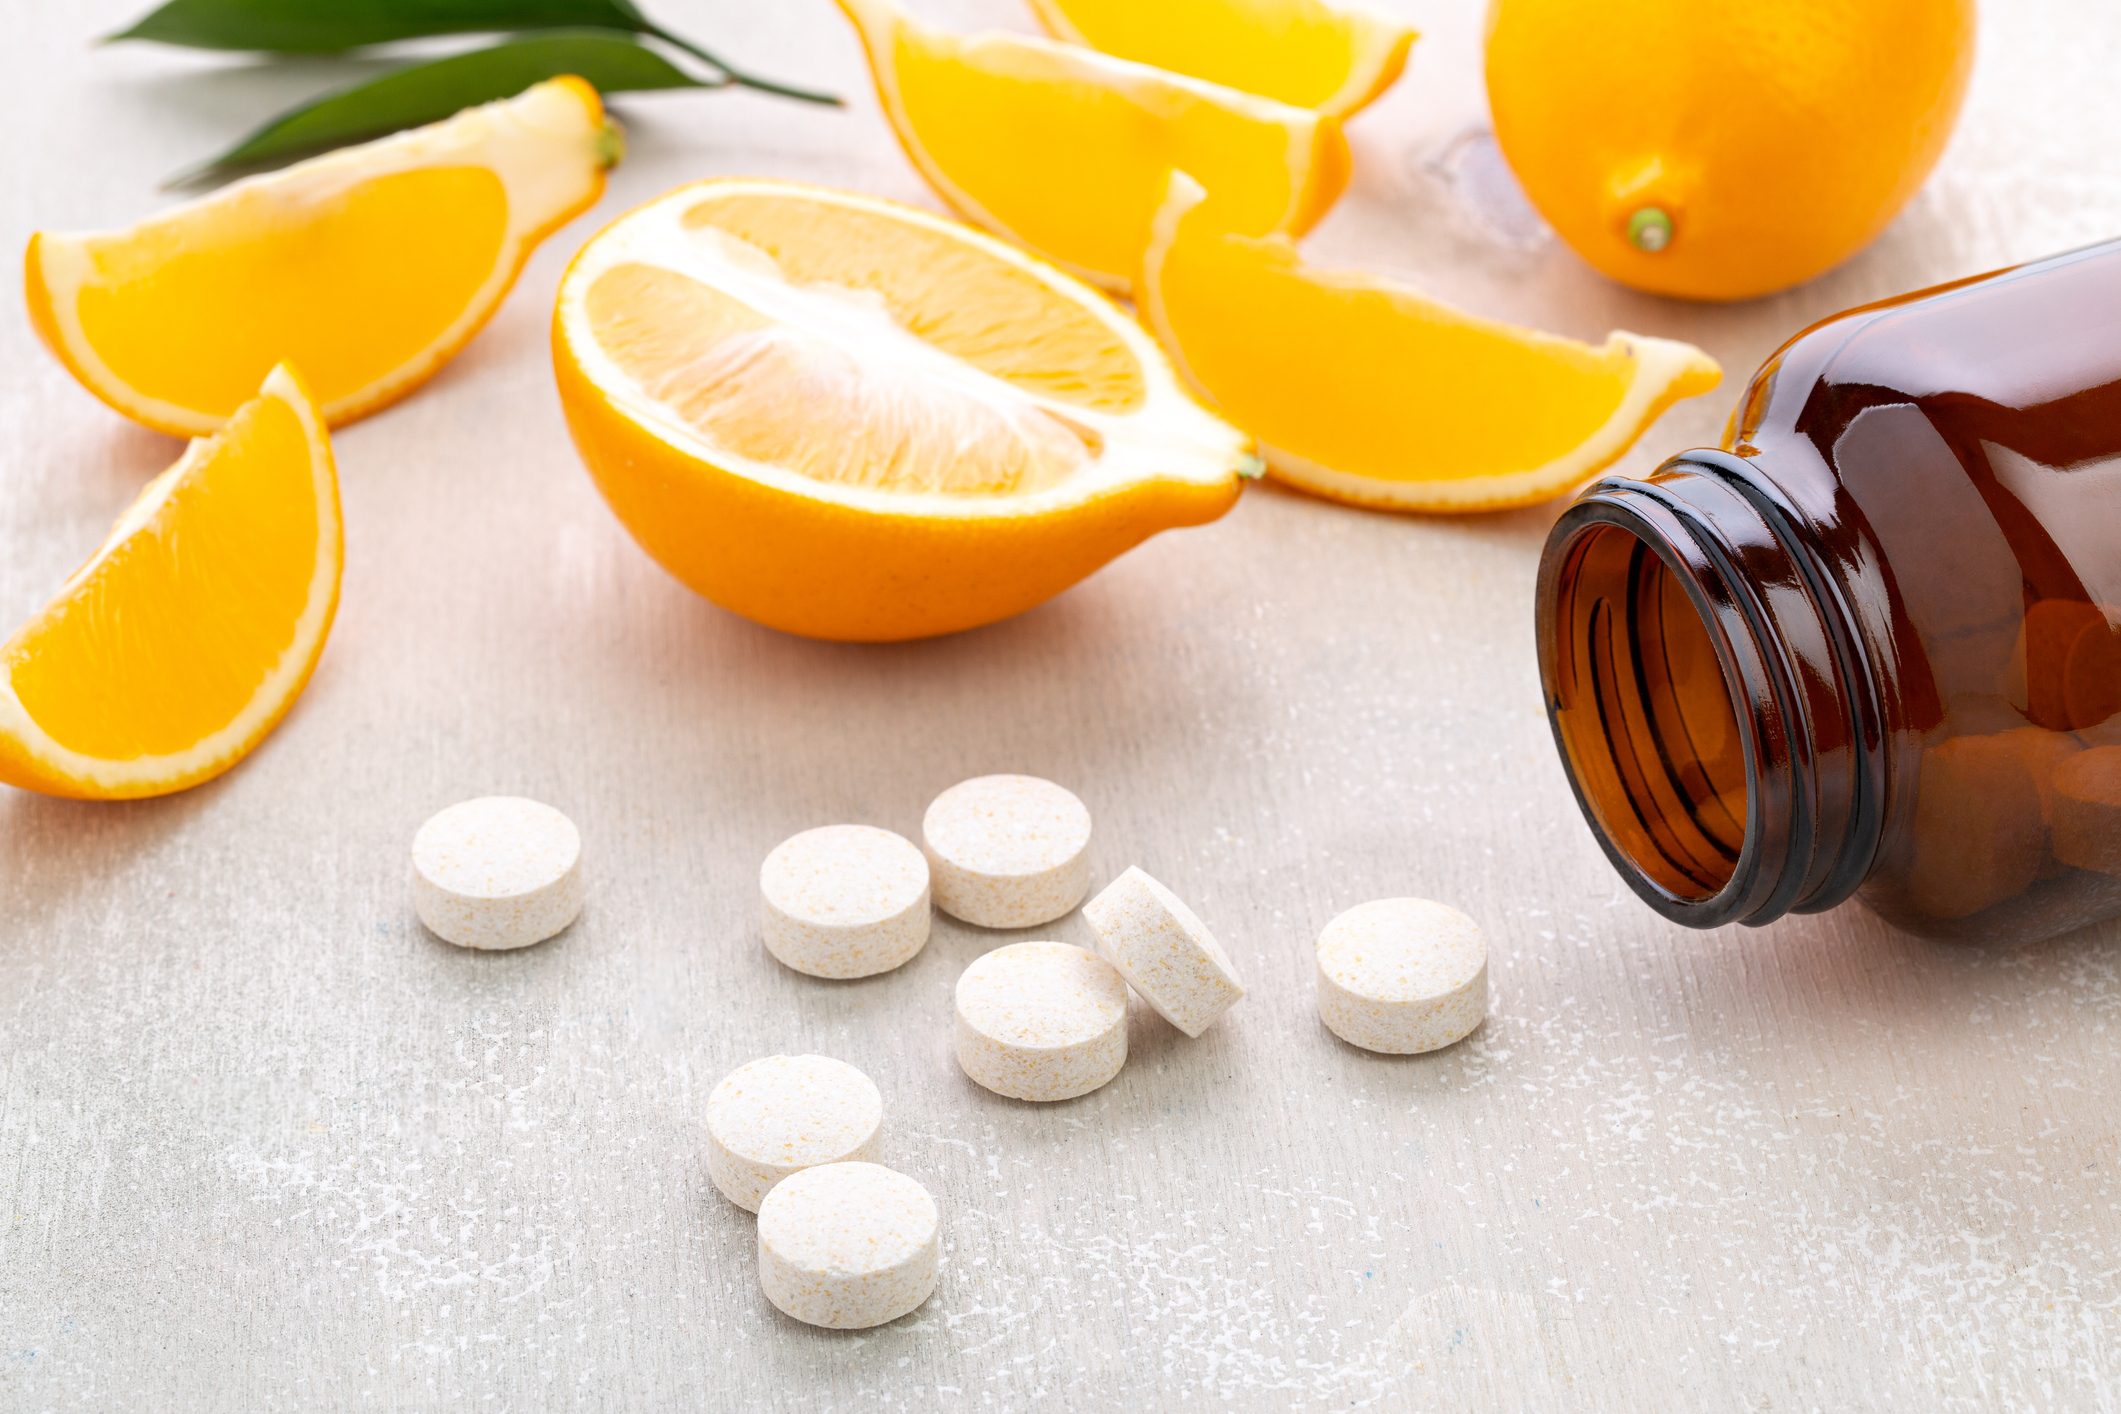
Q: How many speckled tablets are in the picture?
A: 8